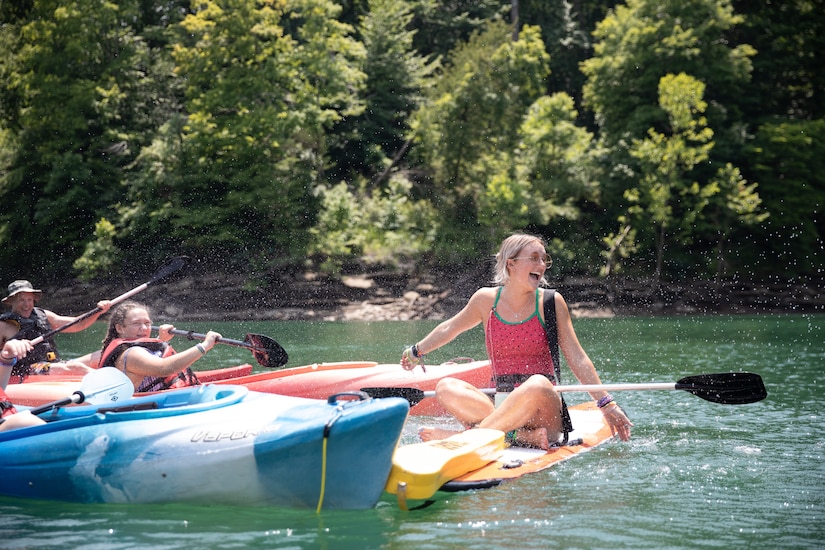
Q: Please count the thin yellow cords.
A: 1